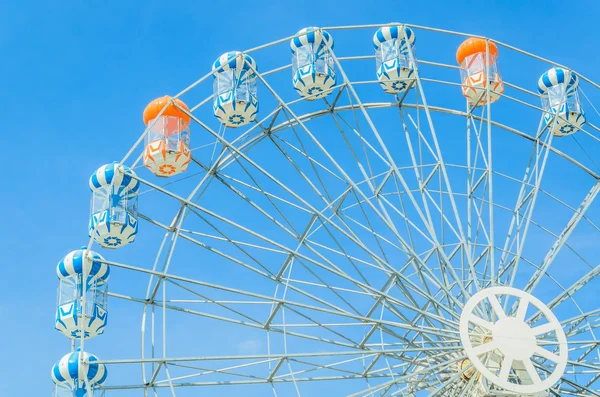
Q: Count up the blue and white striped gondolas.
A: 7